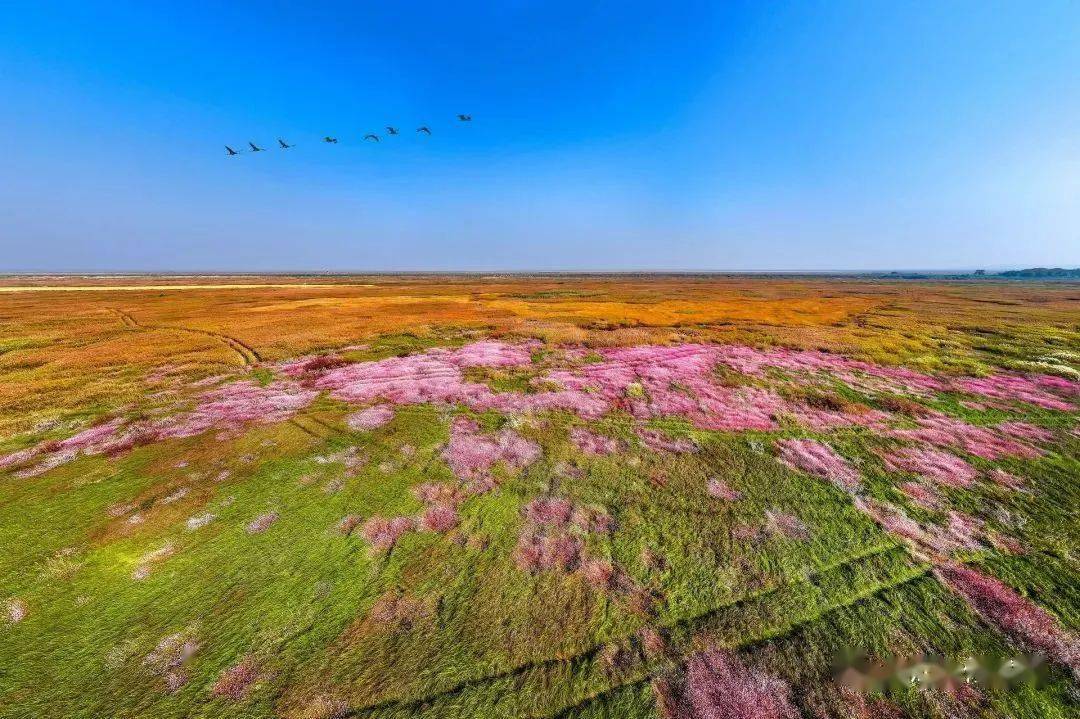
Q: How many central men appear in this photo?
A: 0